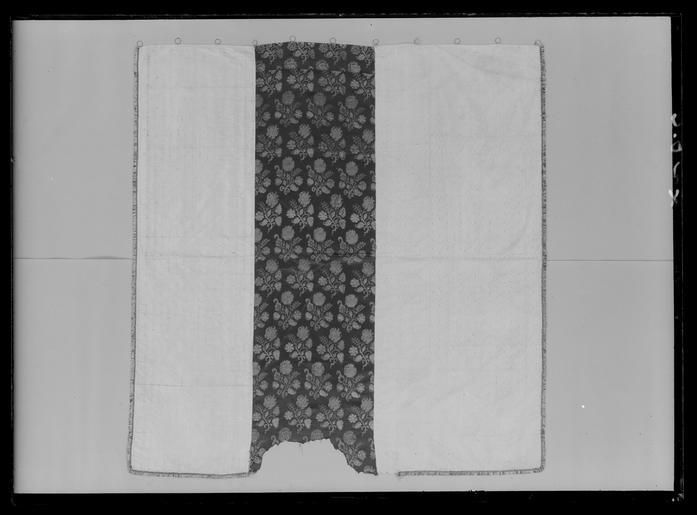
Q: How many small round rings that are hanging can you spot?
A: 11